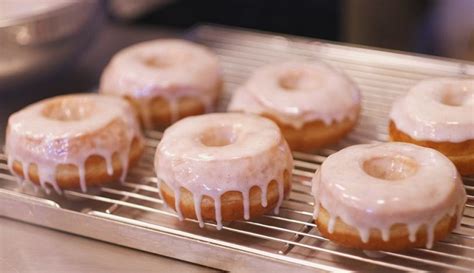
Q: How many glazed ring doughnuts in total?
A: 6